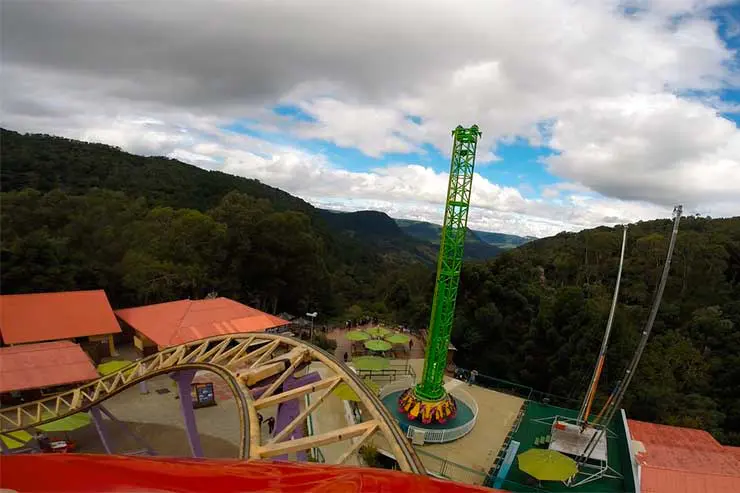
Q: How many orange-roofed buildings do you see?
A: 4